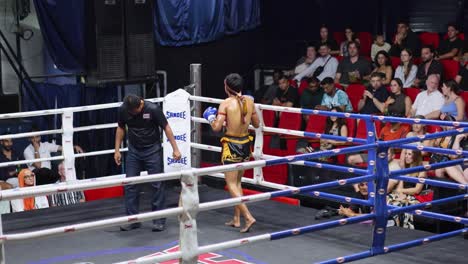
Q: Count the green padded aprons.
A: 0